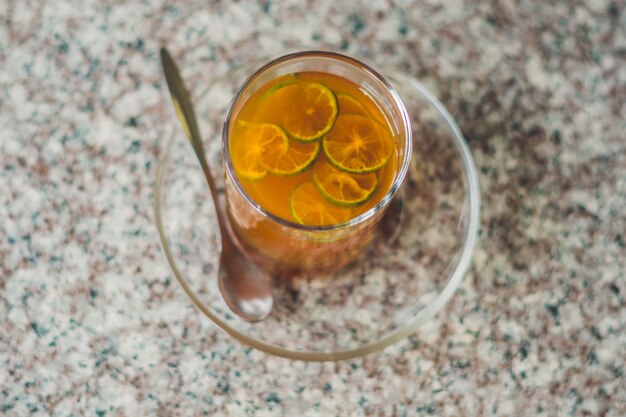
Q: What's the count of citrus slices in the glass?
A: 7